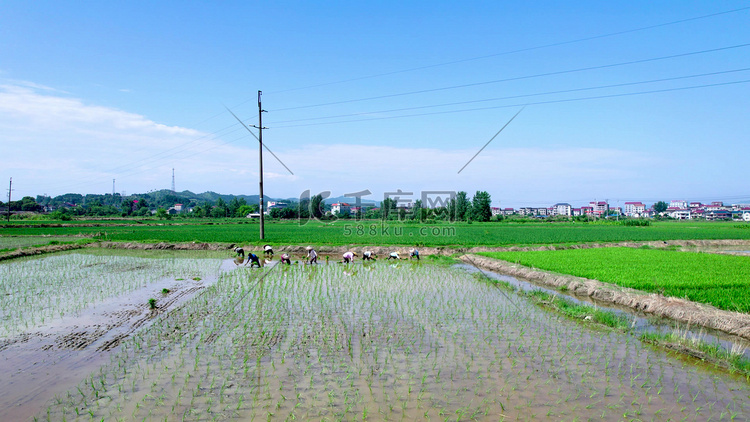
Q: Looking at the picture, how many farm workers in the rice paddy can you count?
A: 9